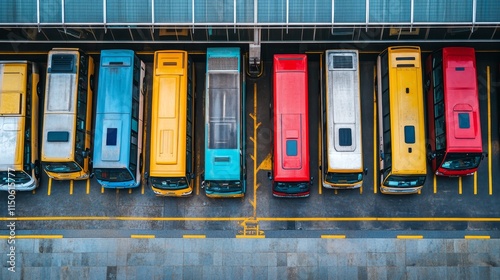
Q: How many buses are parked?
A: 9